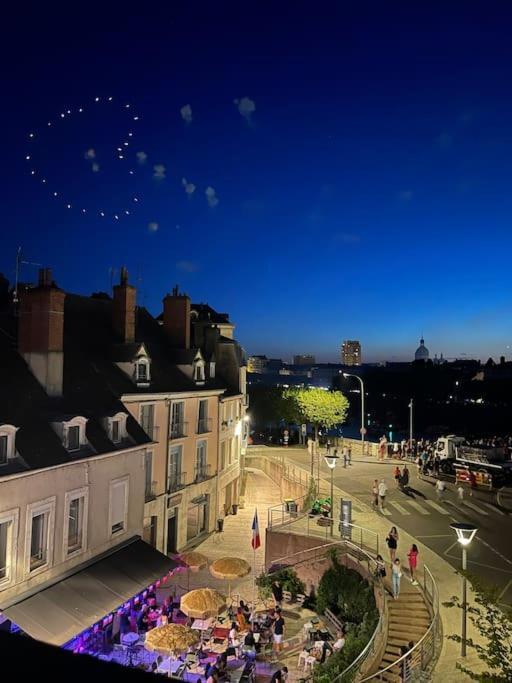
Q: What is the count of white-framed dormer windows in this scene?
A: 5